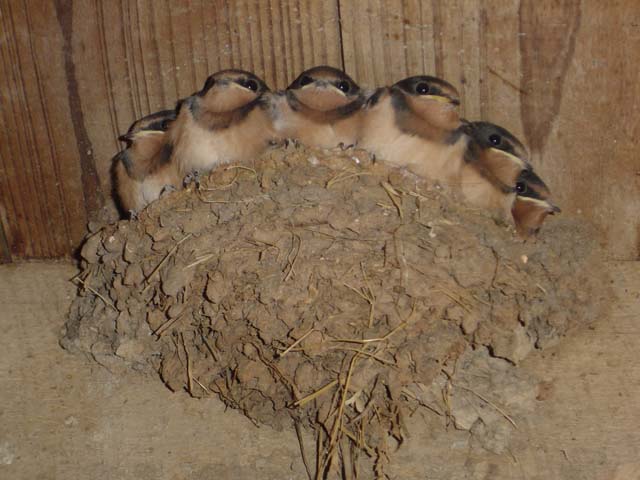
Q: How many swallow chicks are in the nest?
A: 6